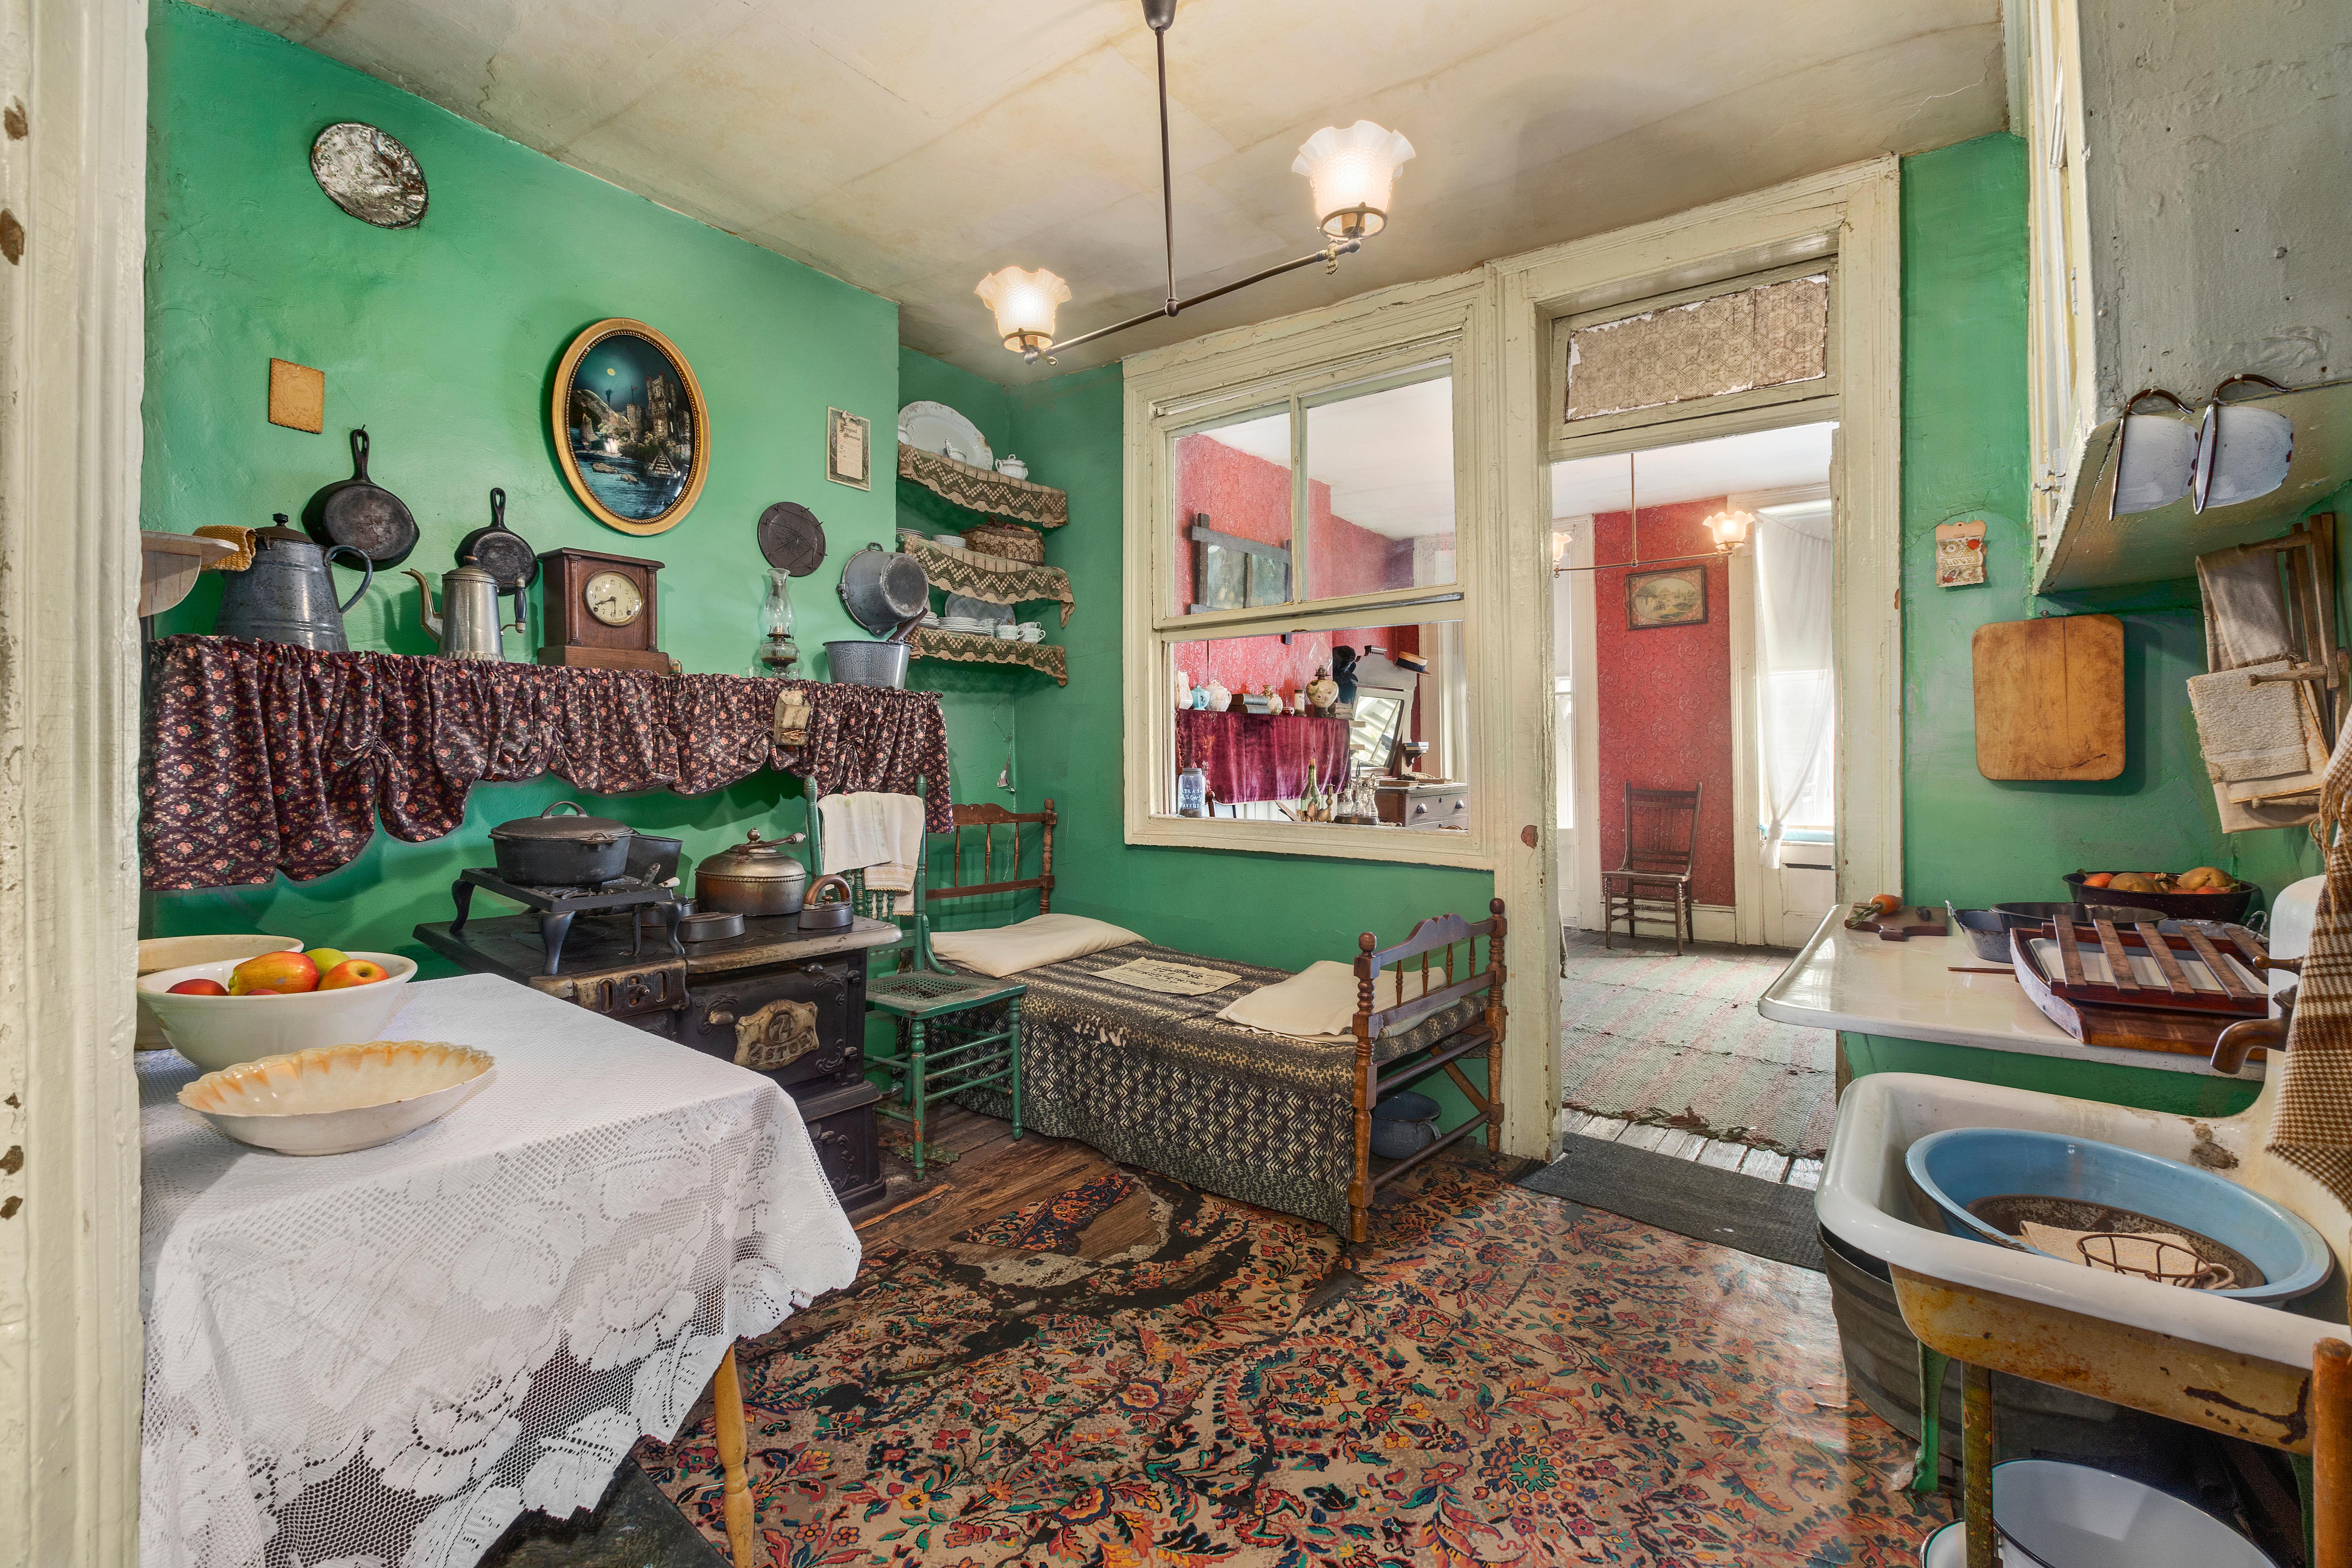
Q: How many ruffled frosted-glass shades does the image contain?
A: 4